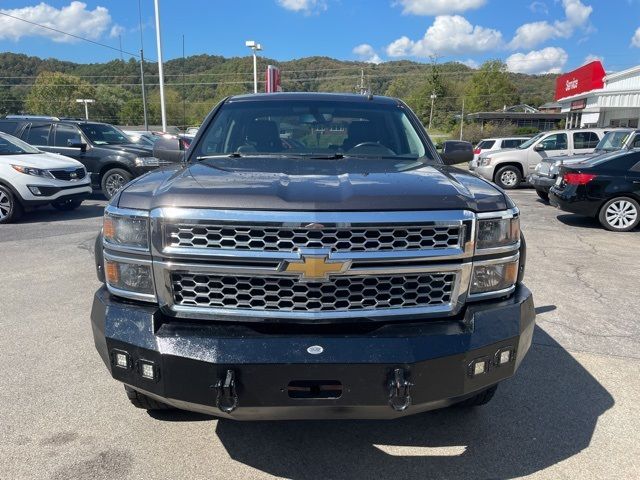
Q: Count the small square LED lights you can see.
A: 4